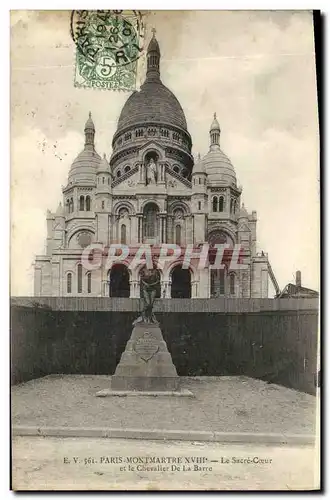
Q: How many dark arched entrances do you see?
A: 3